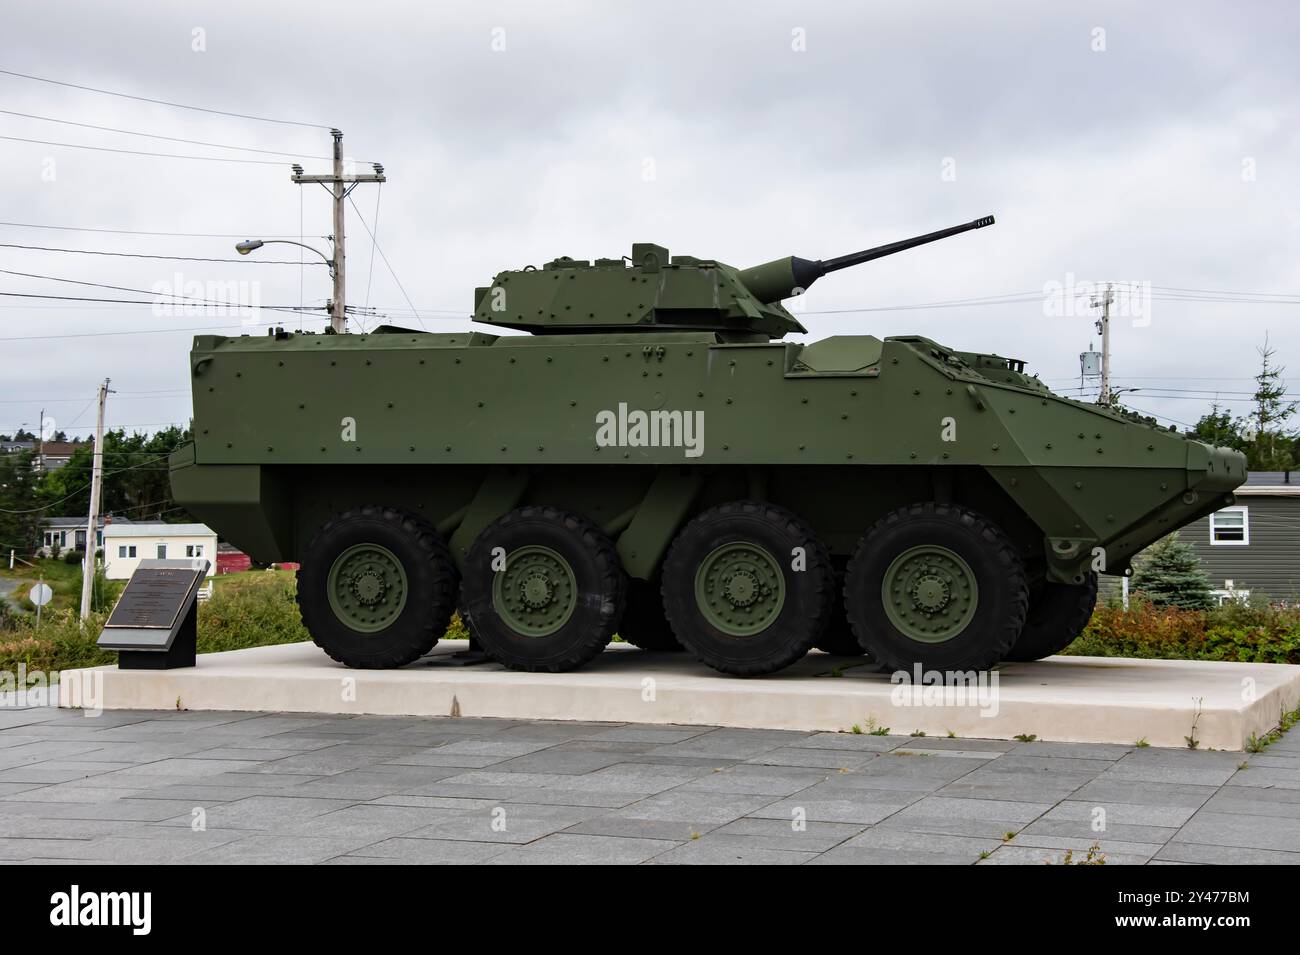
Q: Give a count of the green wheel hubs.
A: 4